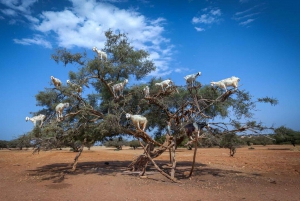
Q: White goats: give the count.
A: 11